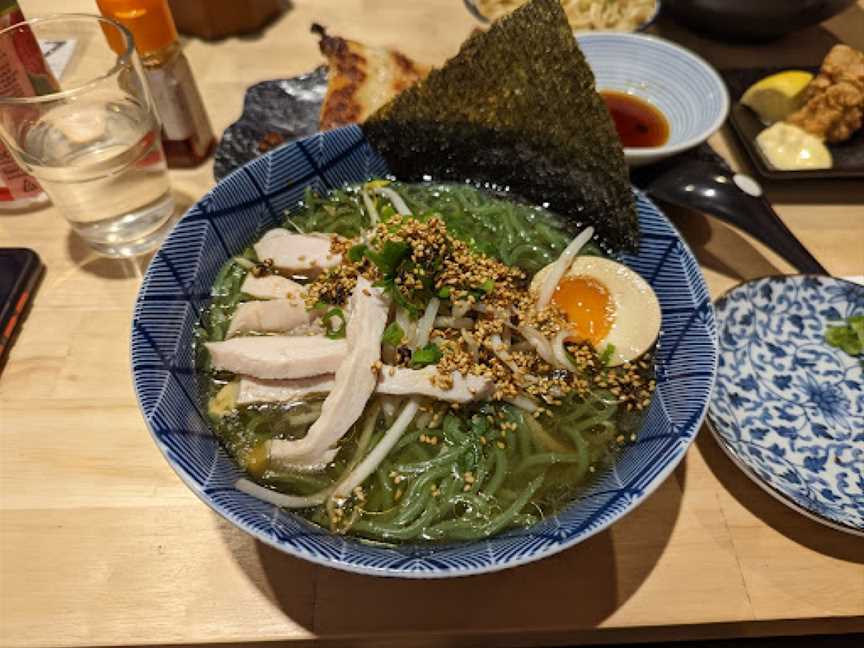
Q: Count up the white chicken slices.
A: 6